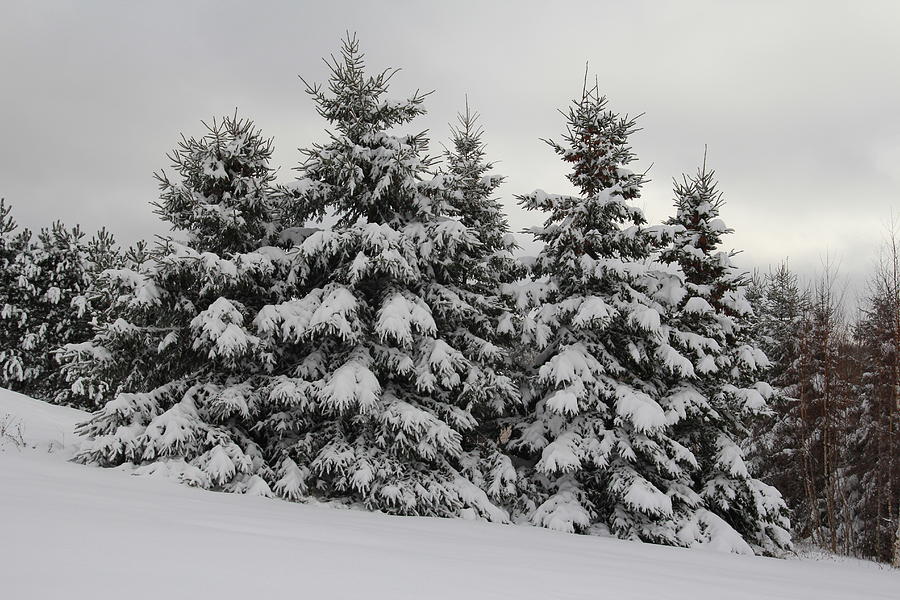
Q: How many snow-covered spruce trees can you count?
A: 5